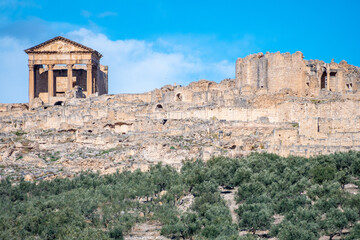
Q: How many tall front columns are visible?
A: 4